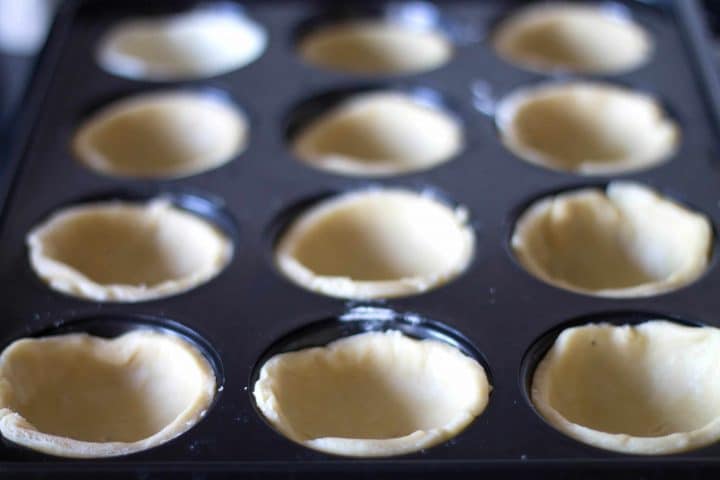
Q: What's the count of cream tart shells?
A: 12